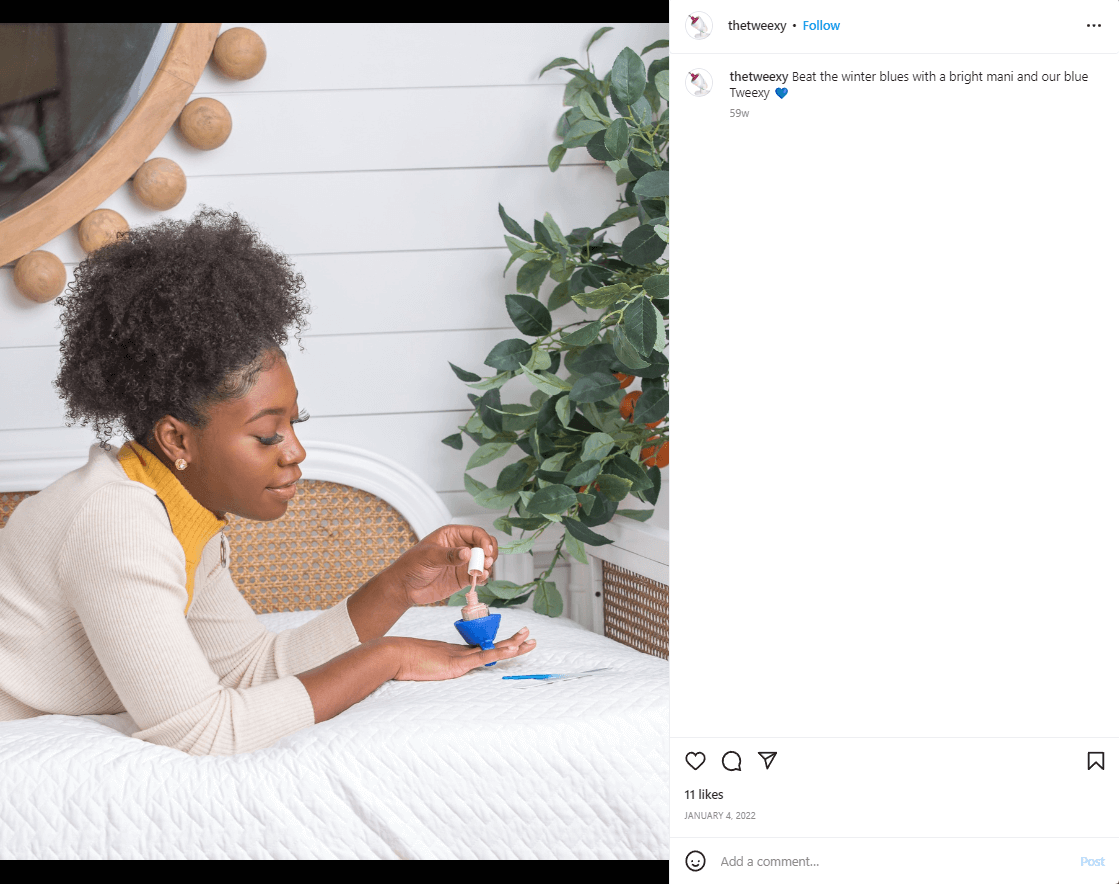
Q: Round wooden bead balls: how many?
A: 5